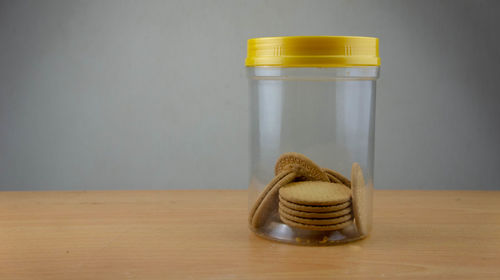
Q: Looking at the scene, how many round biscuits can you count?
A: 11